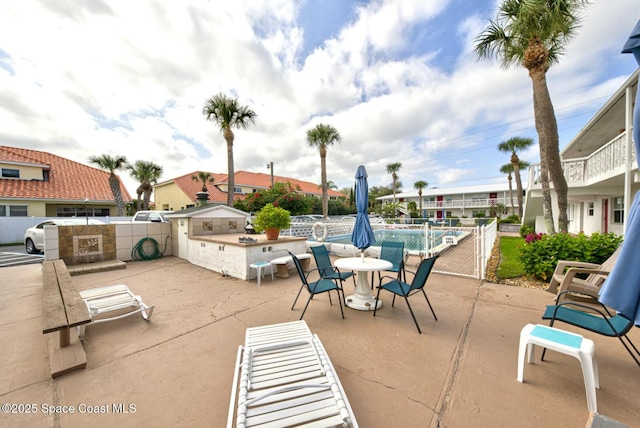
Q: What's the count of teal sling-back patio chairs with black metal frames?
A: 5